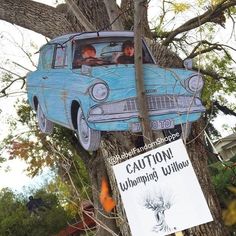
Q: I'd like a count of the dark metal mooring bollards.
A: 0